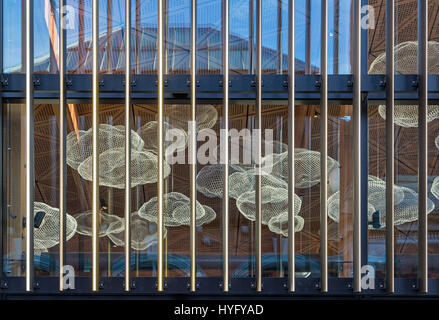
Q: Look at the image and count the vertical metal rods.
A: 13